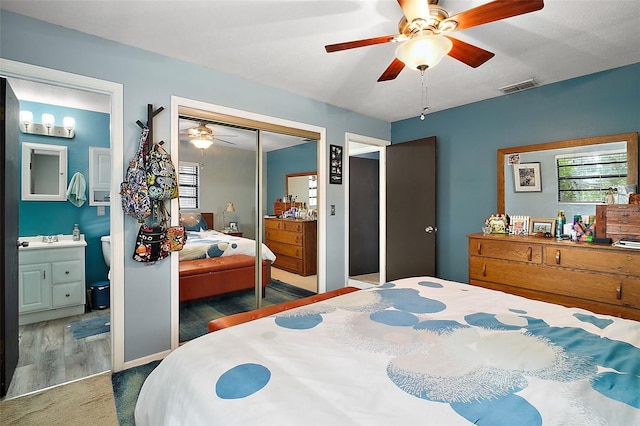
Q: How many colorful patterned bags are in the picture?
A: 4